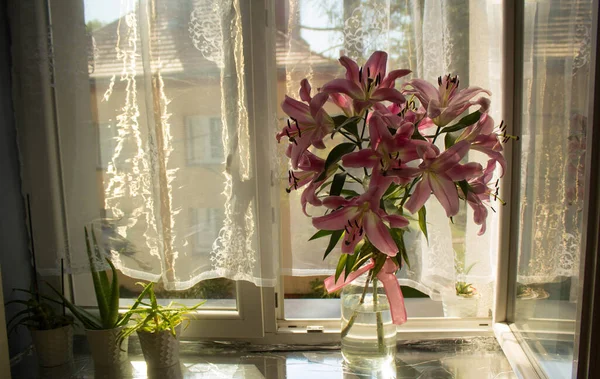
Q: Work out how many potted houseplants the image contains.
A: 4